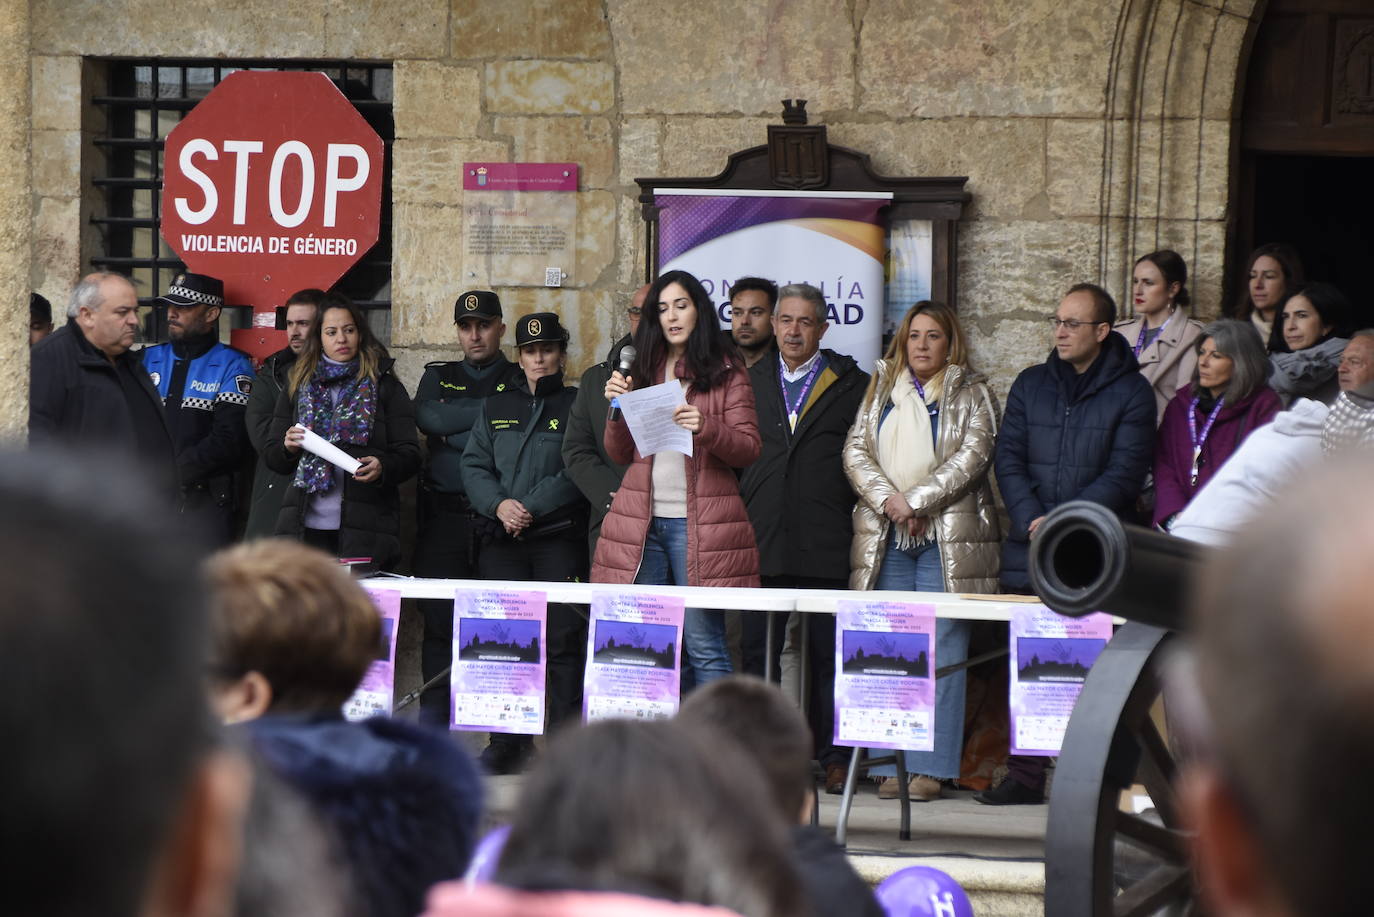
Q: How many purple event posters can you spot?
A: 5